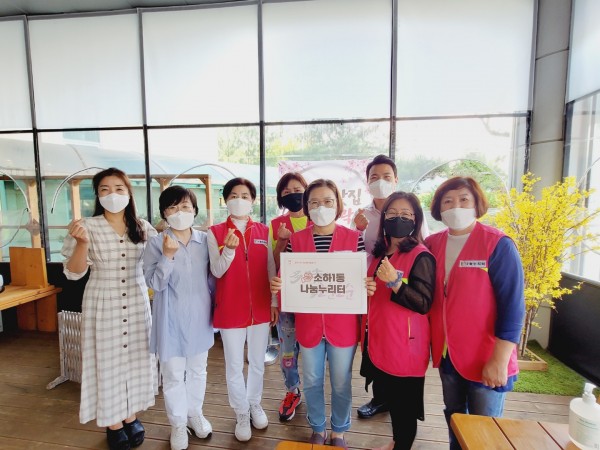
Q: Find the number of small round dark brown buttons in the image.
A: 9